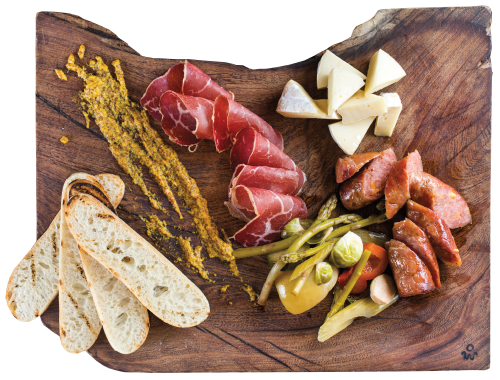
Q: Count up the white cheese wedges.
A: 7